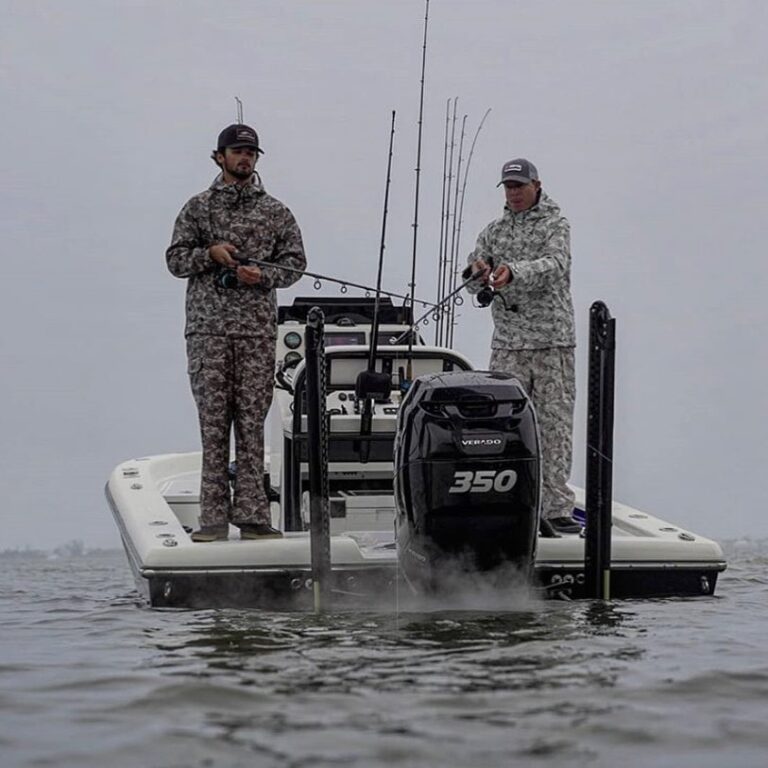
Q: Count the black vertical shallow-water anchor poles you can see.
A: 2